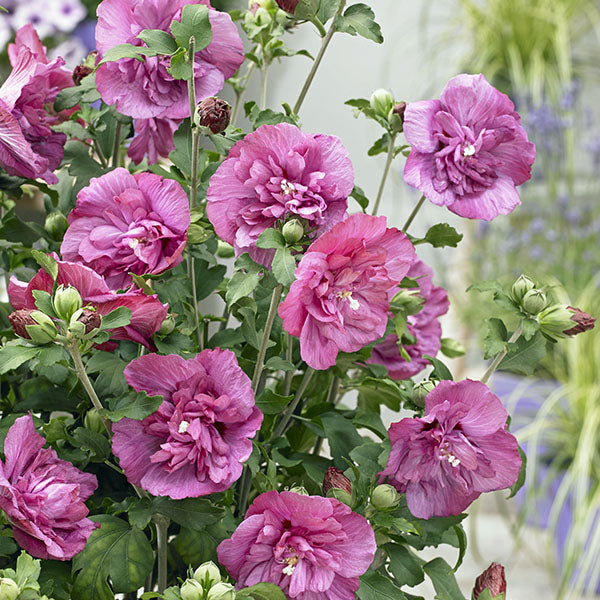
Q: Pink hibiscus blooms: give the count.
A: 12